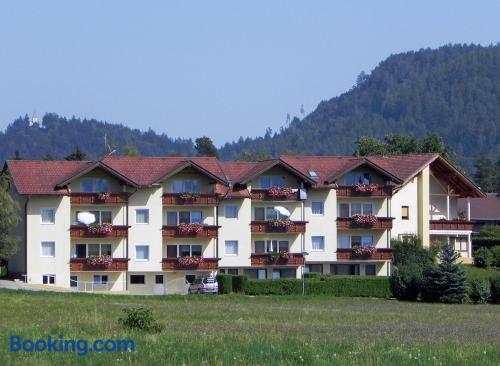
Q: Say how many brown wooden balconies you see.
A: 13